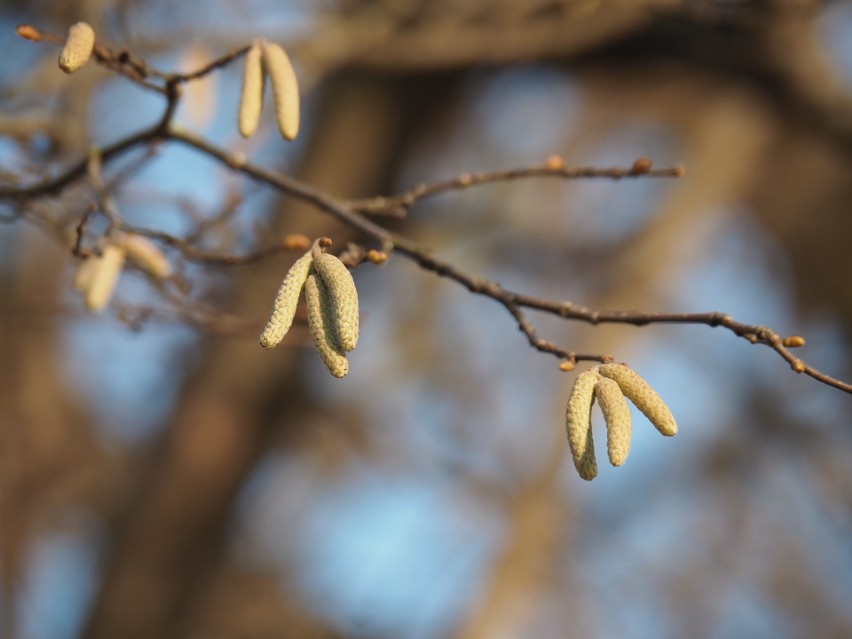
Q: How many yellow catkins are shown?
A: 12